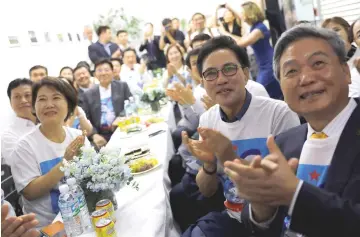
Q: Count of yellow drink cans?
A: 3